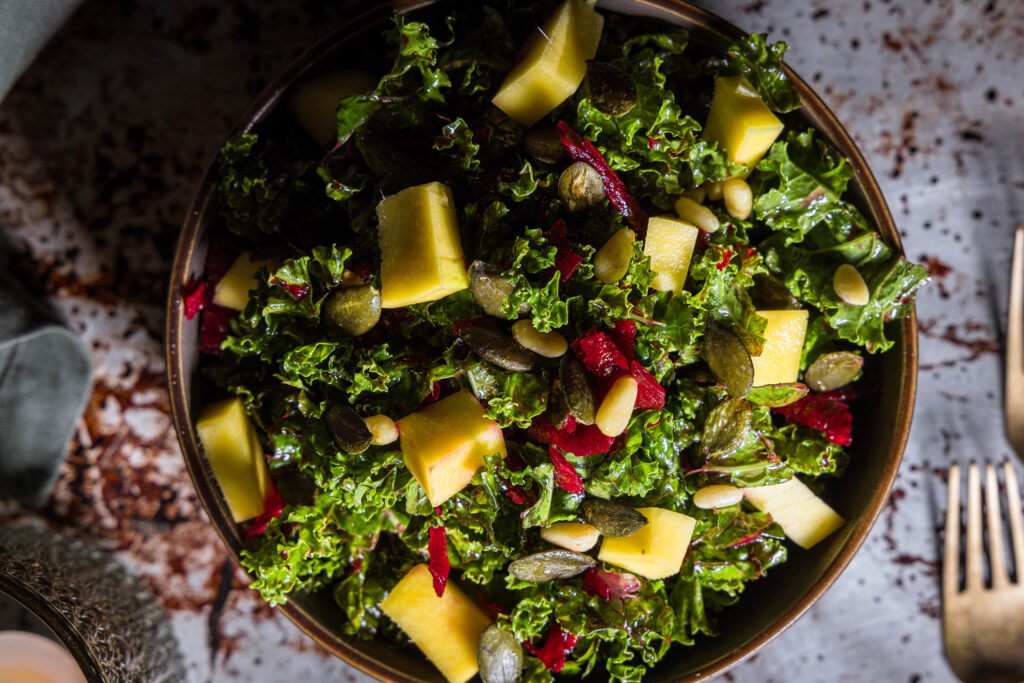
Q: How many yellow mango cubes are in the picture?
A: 12